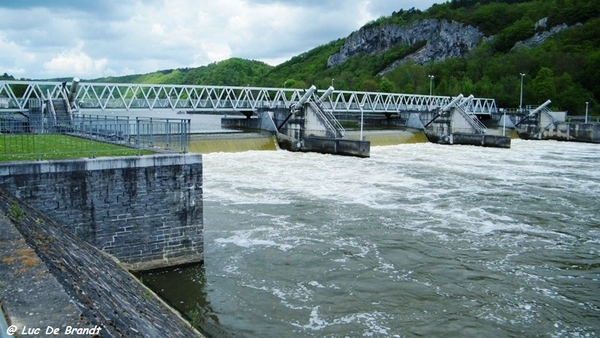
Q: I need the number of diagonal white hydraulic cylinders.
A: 6